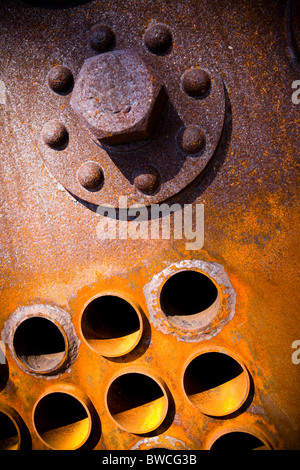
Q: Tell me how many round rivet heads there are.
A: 8